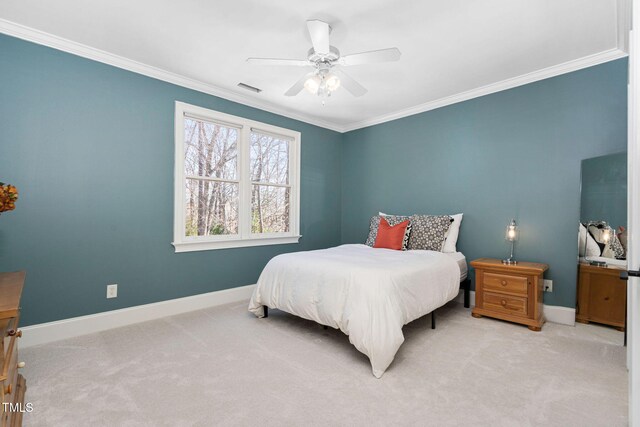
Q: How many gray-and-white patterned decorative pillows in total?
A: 2